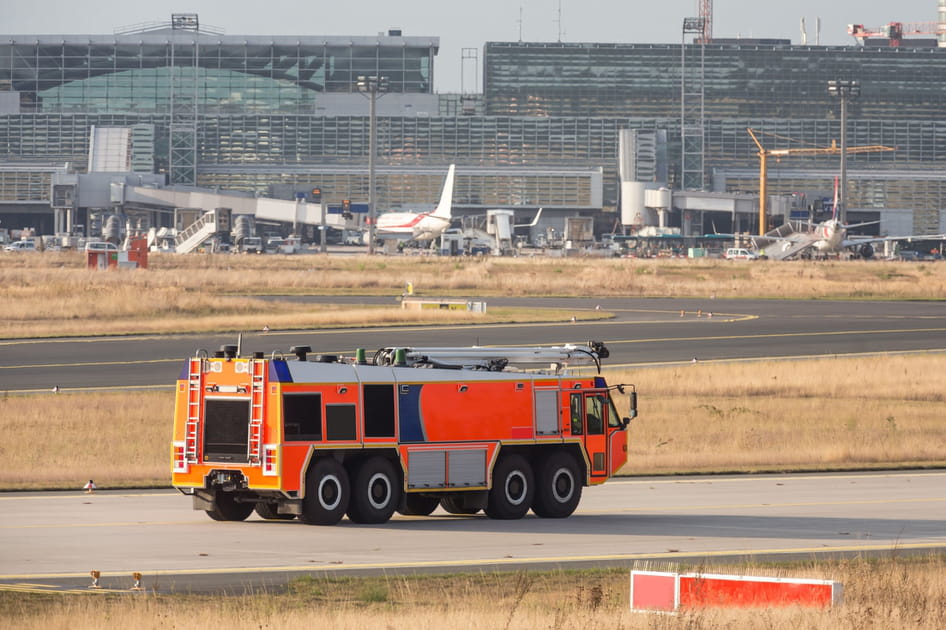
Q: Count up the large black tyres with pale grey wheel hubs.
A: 4